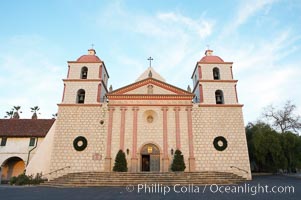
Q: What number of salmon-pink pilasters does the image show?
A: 6